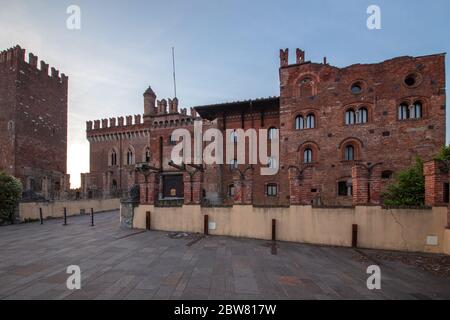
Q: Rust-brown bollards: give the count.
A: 4